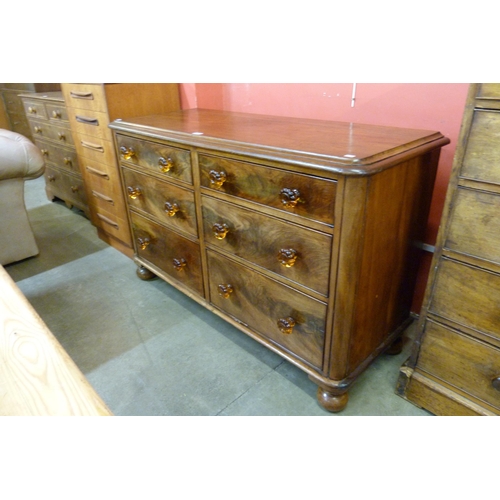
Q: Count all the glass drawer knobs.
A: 12